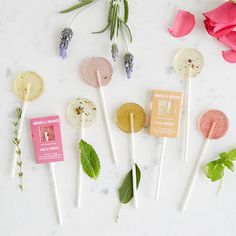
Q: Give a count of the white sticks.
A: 8